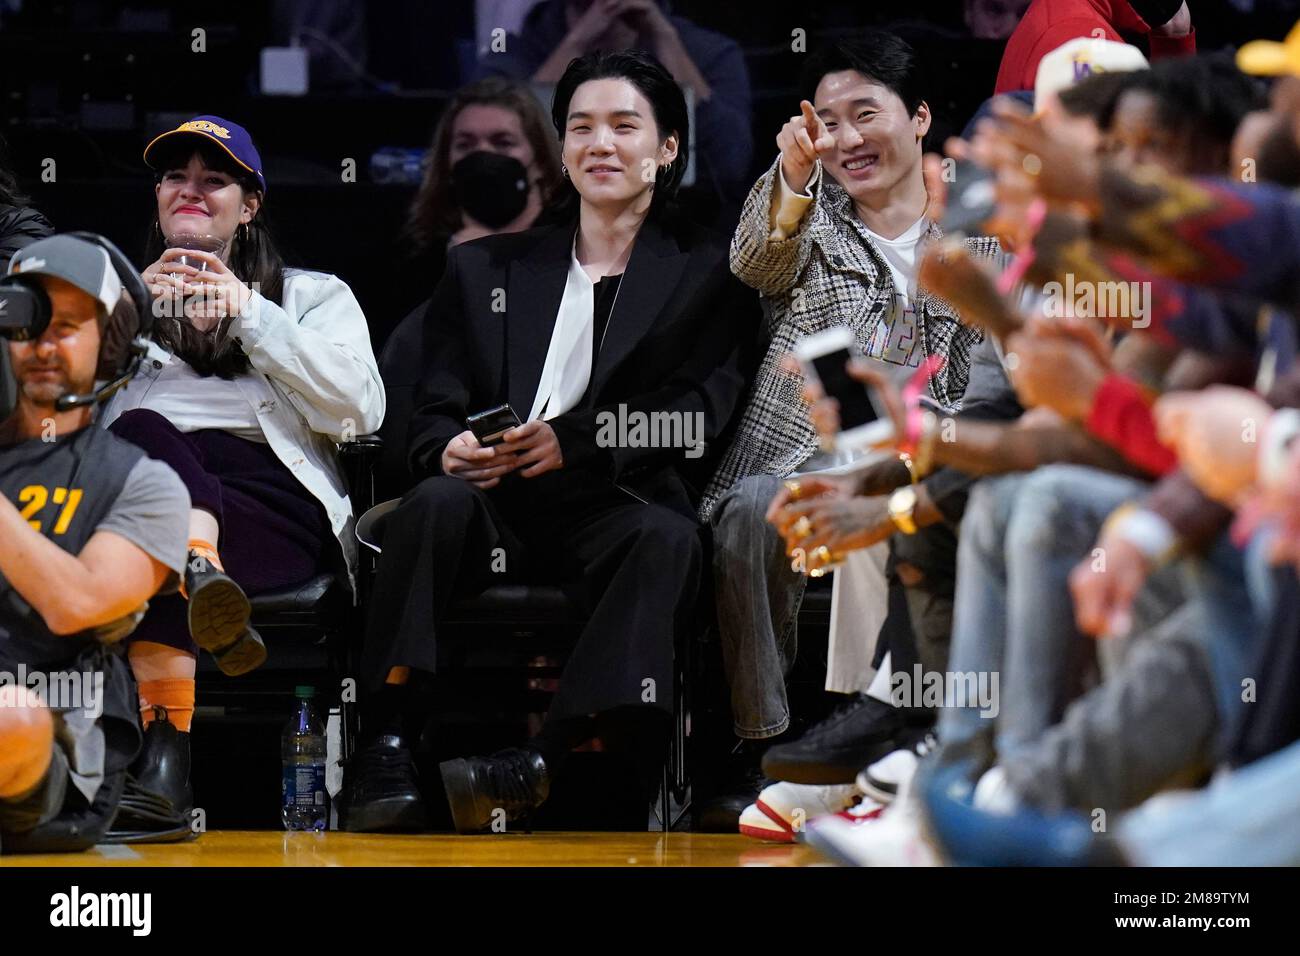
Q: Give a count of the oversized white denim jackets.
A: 1